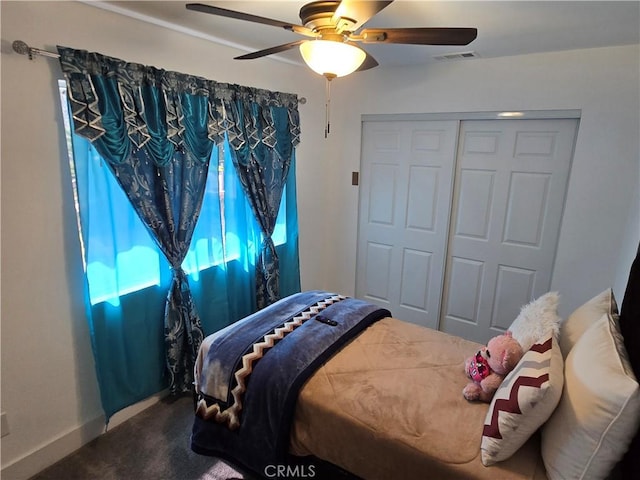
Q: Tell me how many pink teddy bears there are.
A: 1